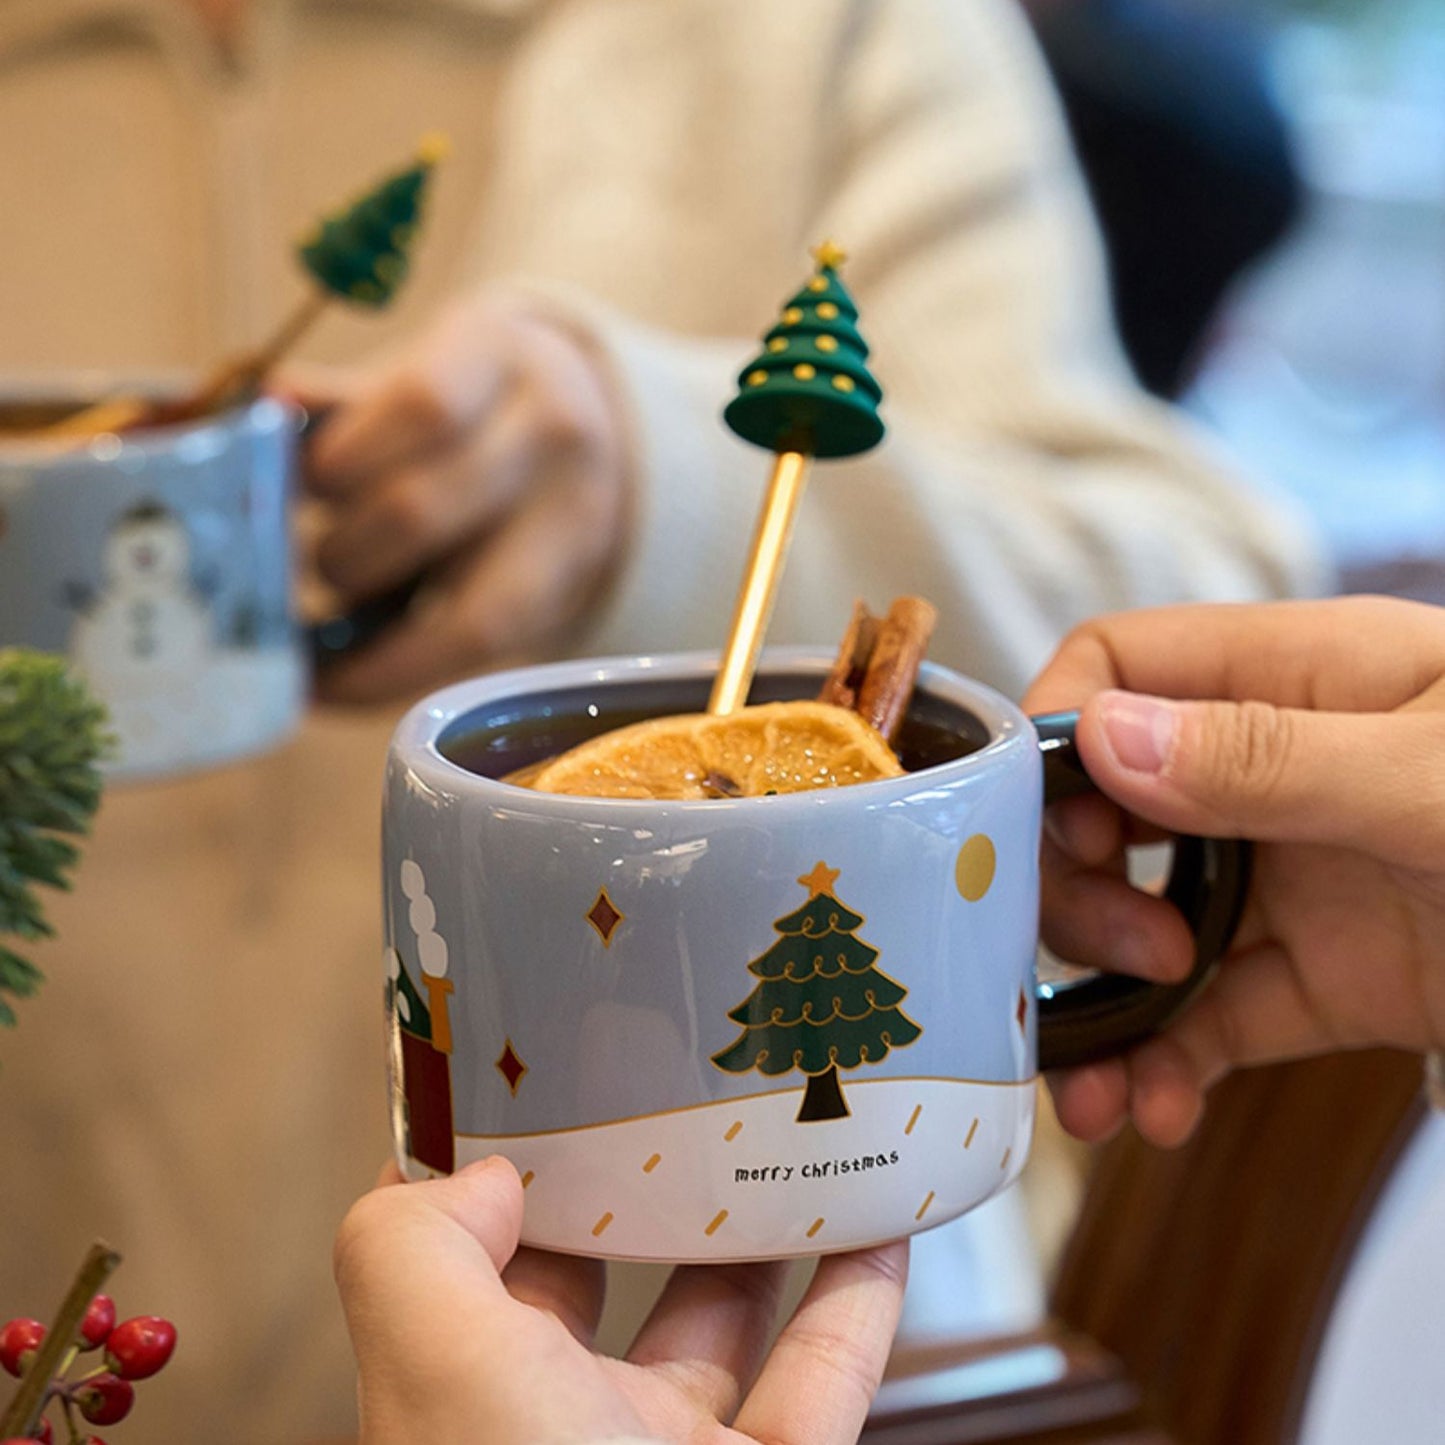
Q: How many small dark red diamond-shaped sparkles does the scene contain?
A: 3